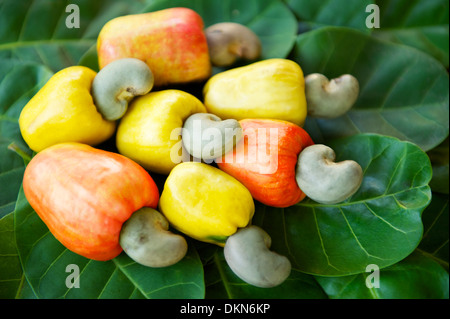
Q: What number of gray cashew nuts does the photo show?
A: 7